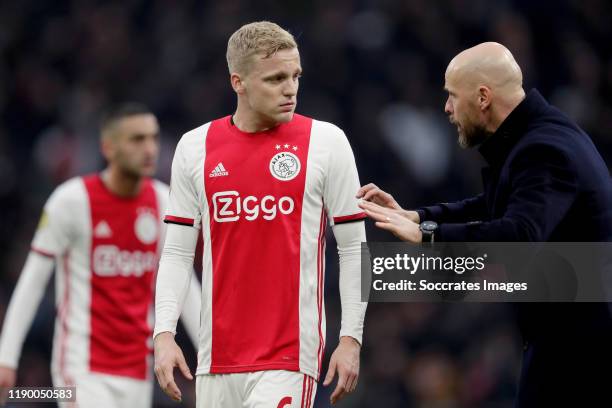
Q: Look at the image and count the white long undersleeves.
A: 4